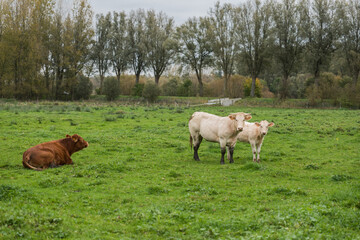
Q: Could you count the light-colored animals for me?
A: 2